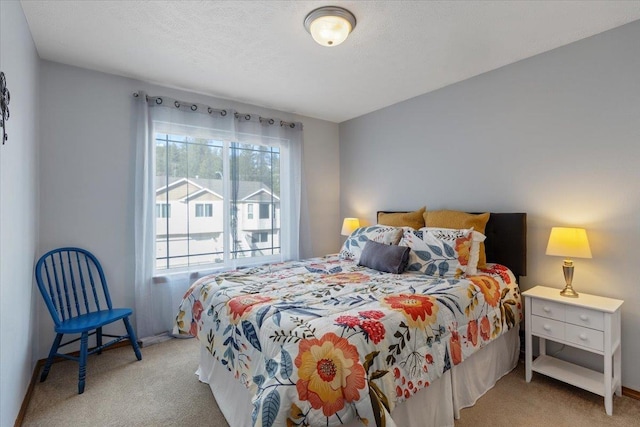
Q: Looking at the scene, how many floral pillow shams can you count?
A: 2